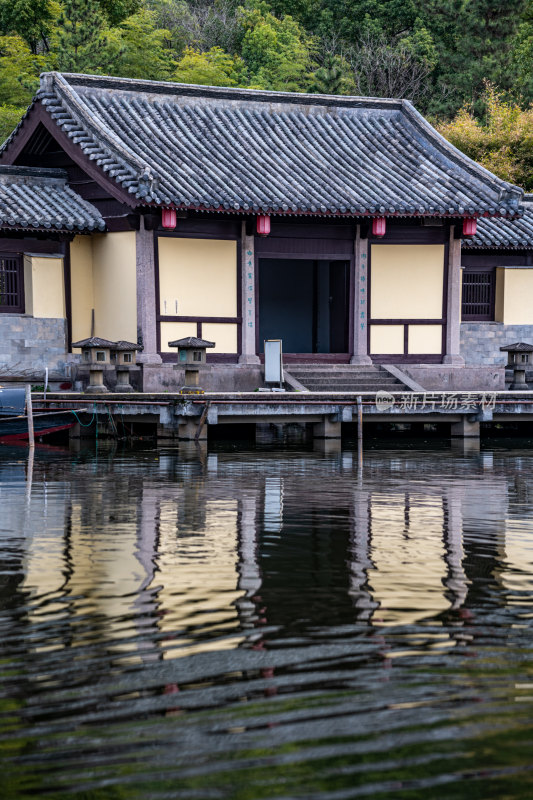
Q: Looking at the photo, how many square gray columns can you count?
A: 4